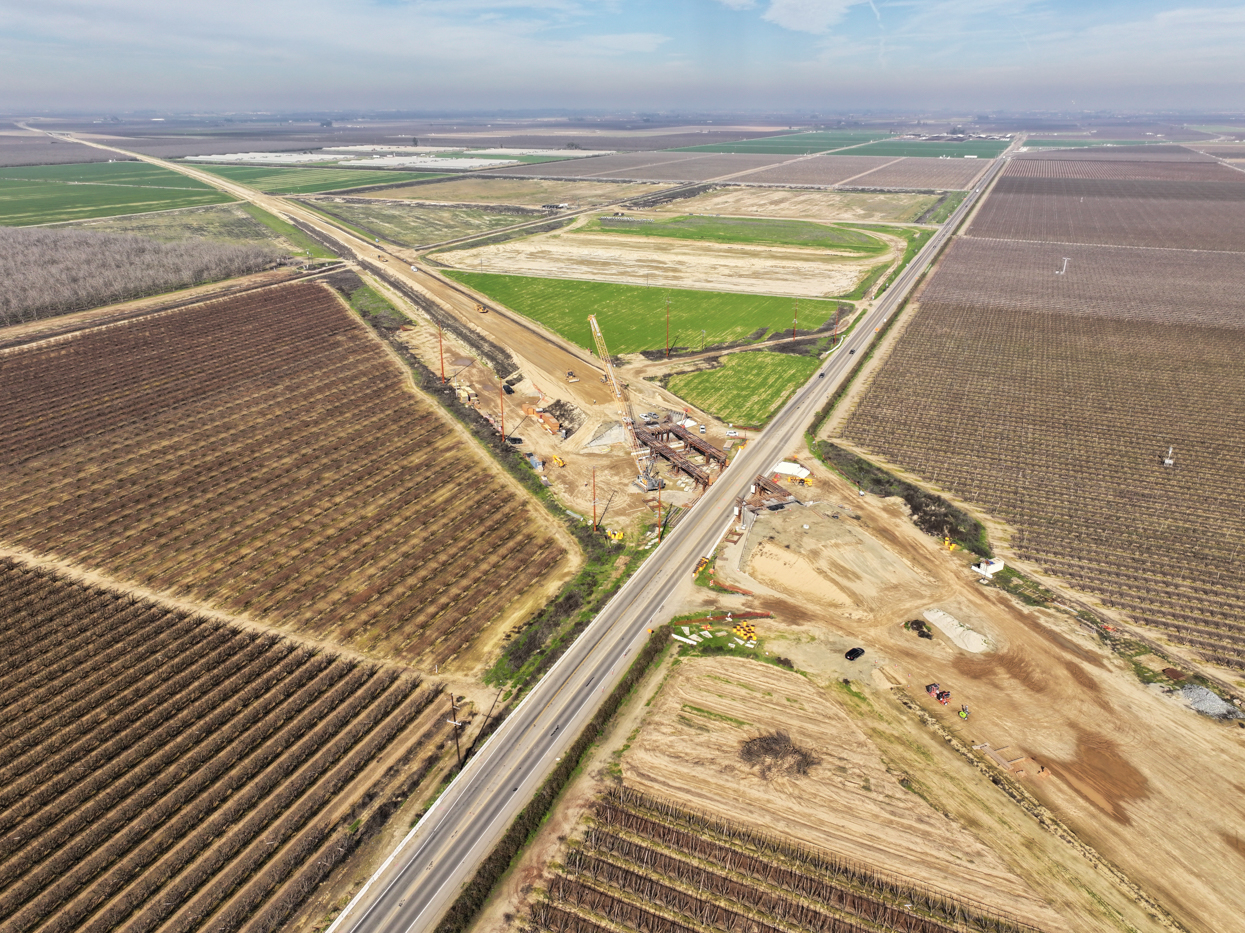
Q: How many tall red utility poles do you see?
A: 7